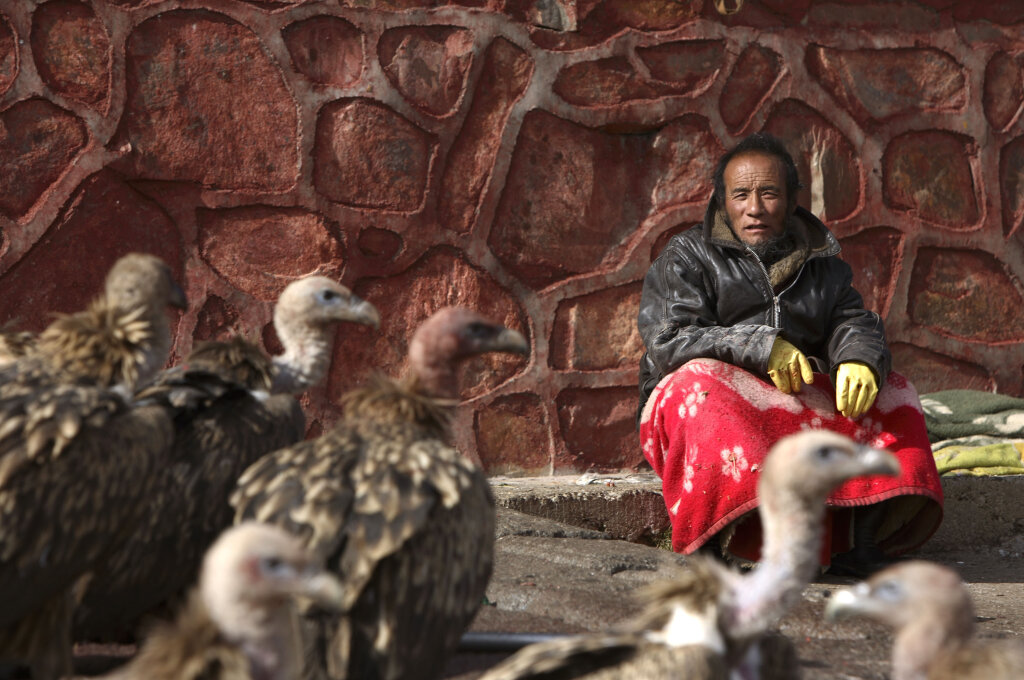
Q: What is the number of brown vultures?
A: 6